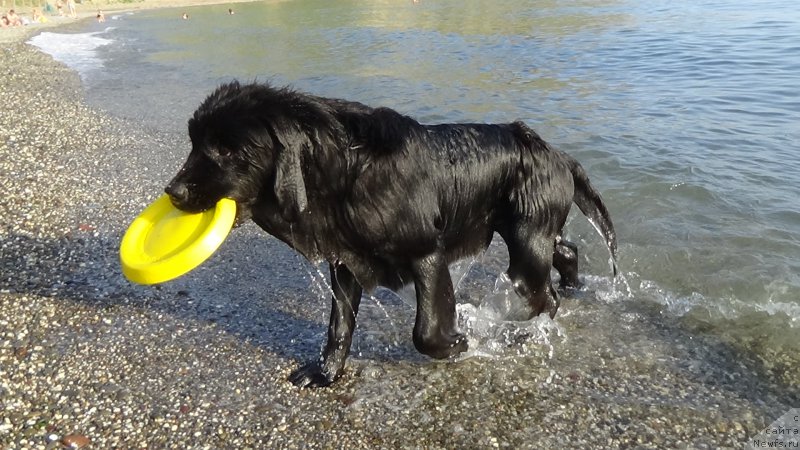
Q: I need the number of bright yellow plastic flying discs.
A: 1